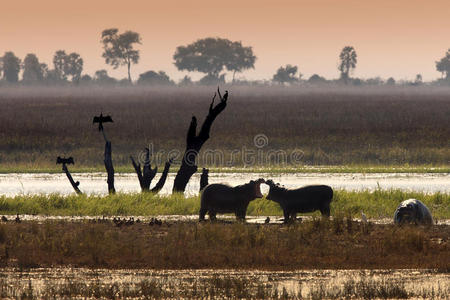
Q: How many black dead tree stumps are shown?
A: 5